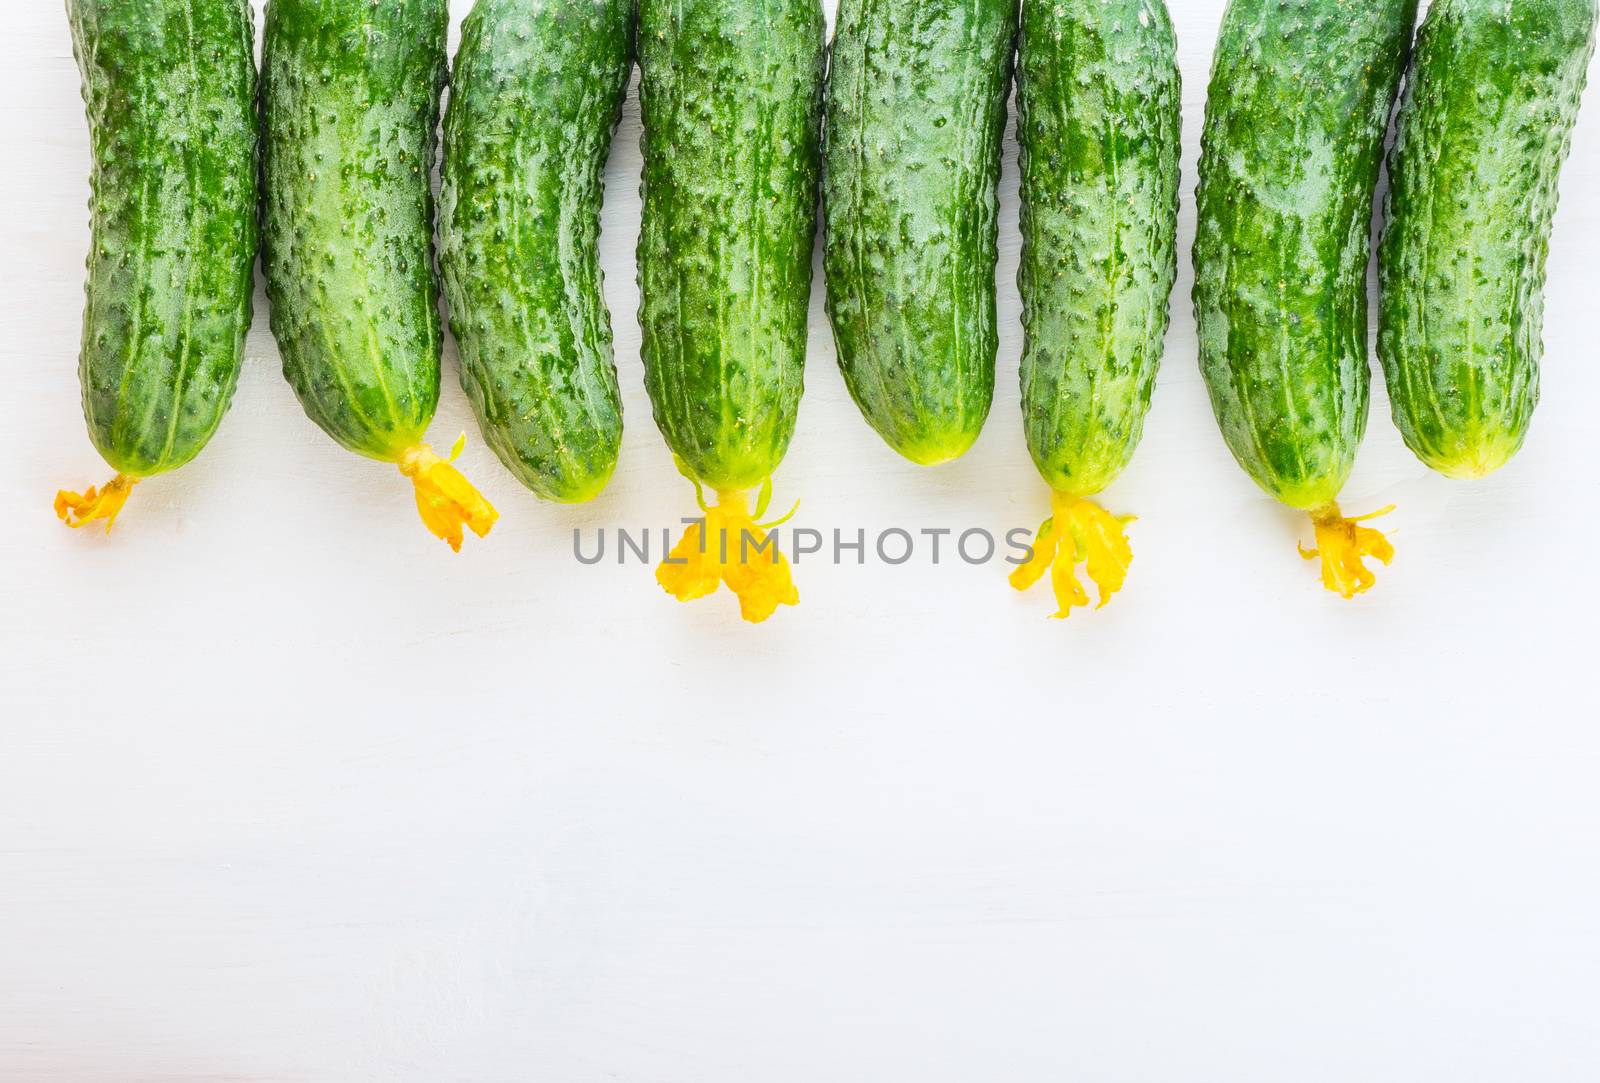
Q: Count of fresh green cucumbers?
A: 8